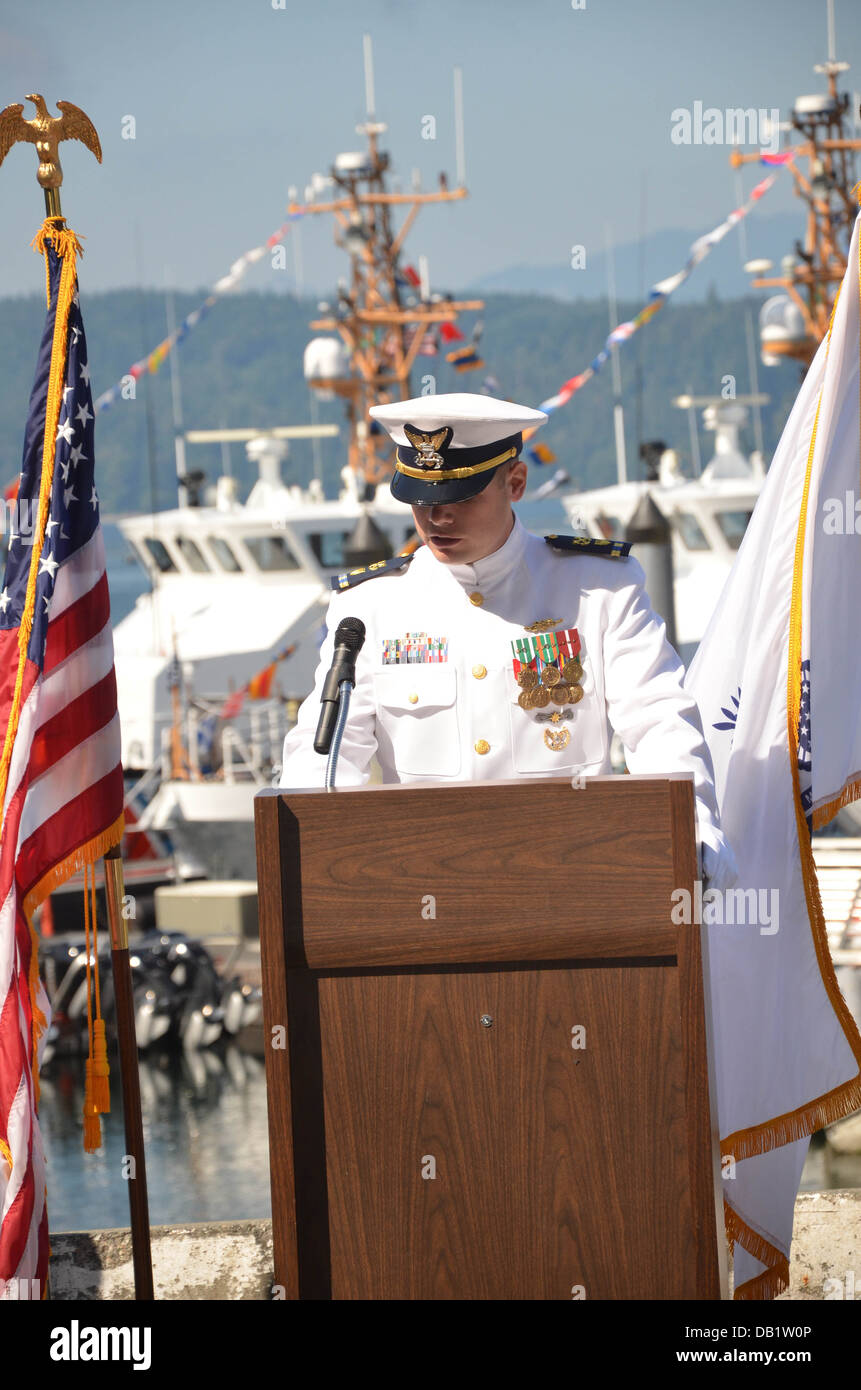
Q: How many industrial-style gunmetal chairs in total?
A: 0